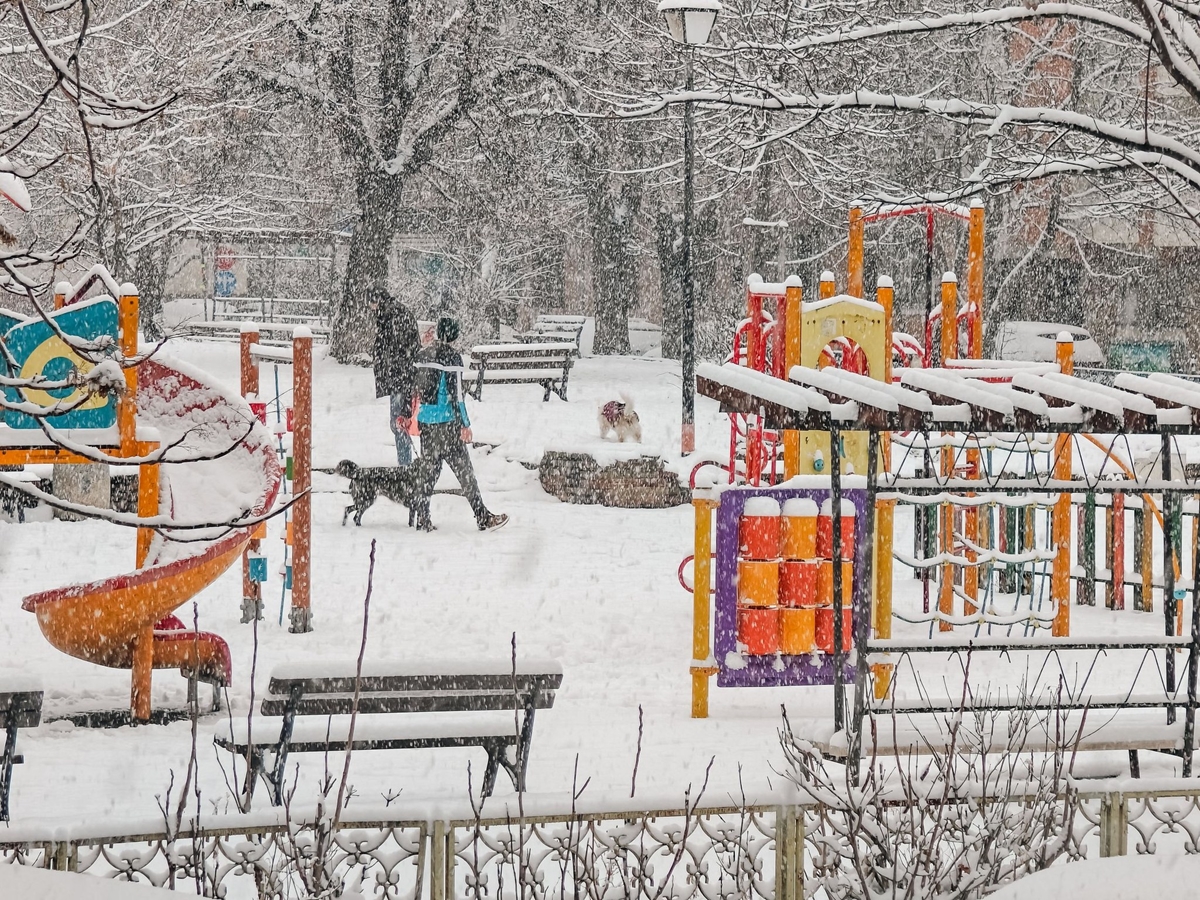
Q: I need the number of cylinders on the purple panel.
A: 9